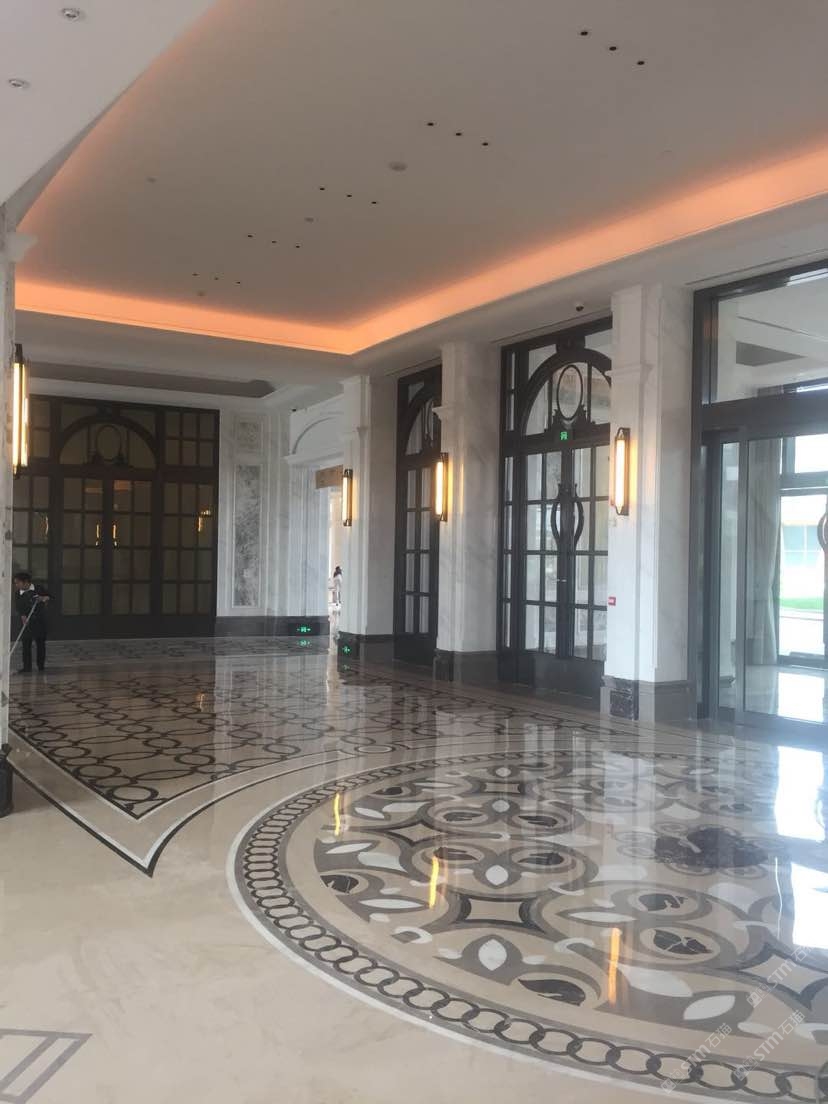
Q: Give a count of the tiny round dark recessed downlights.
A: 15